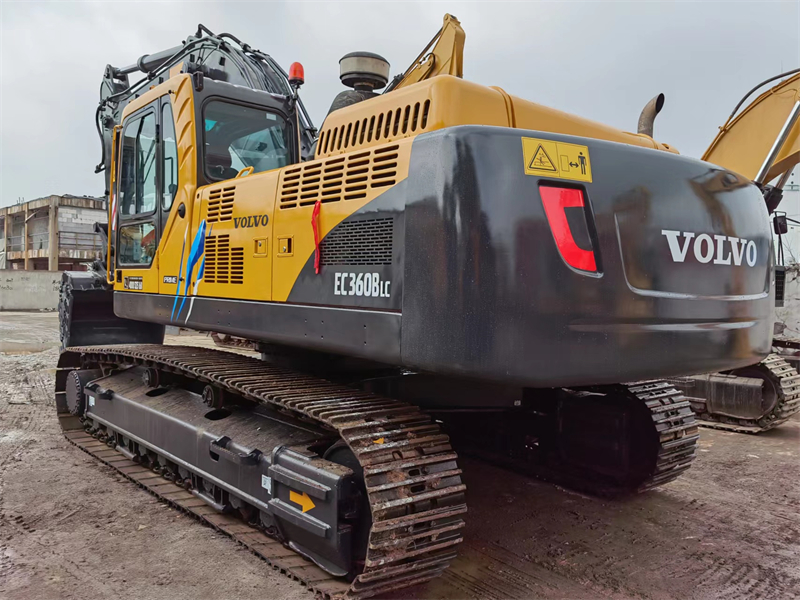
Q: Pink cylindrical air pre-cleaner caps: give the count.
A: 0